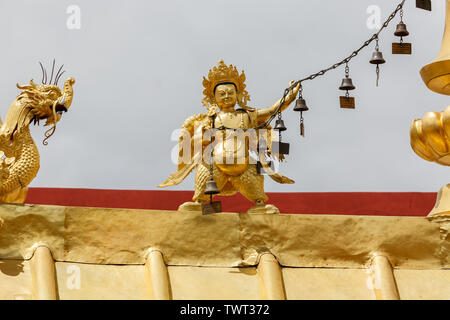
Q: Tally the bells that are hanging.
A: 7